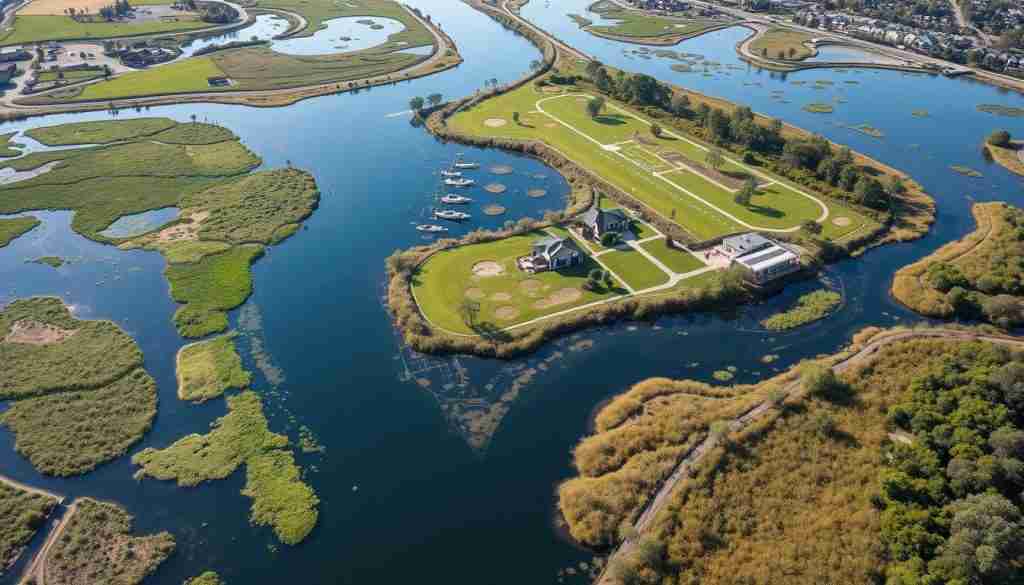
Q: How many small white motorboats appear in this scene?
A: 6